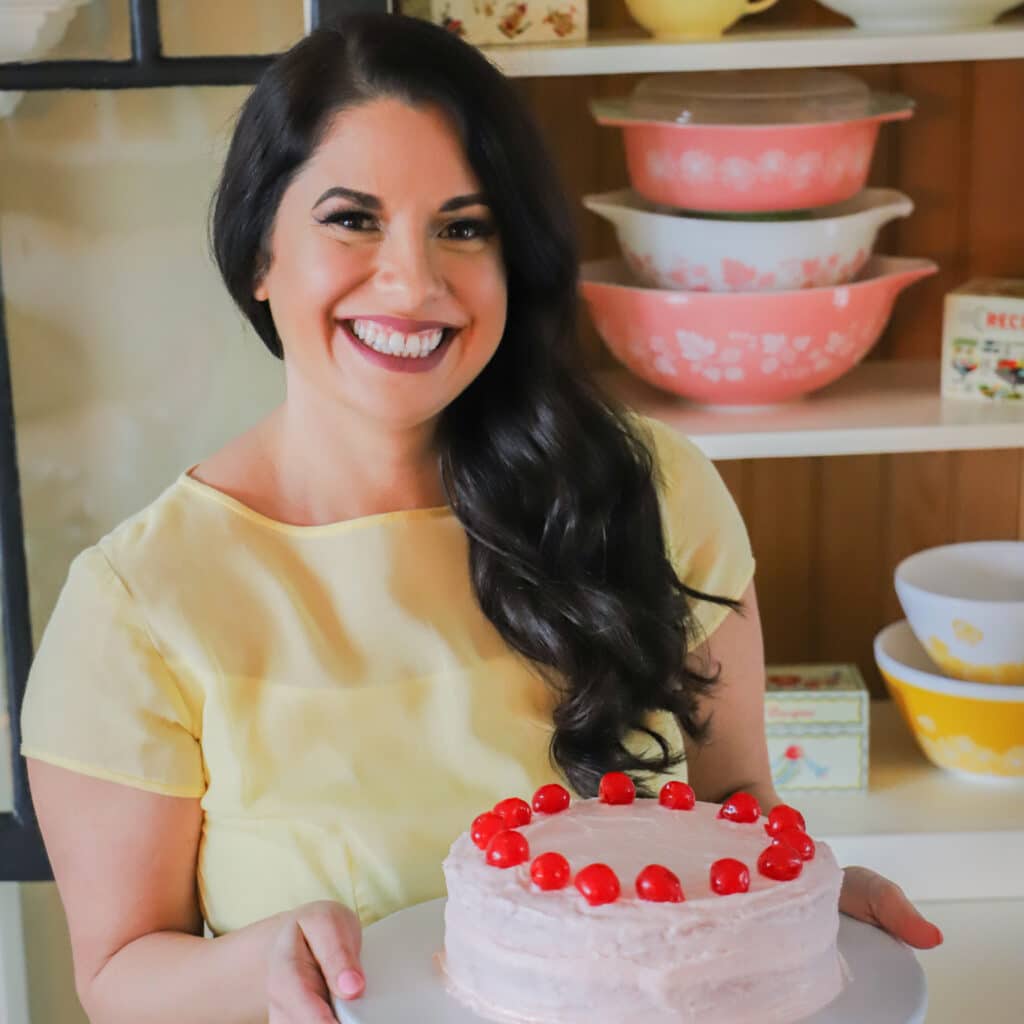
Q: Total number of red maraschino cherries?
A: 14